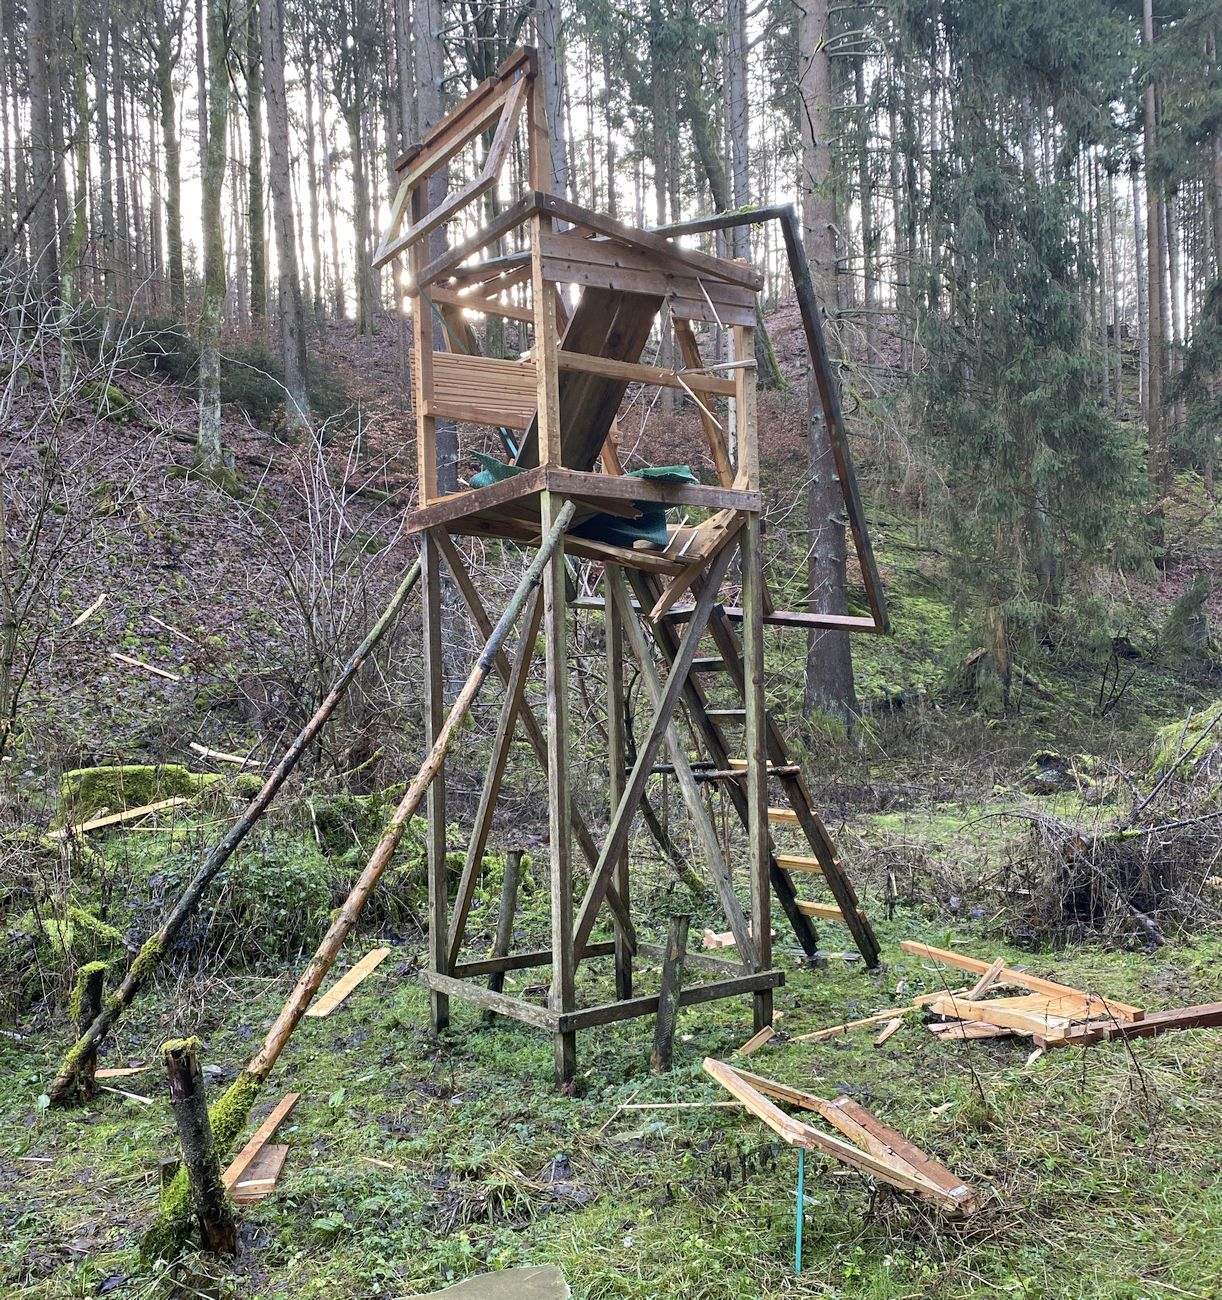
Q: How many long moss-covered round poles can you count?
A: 2